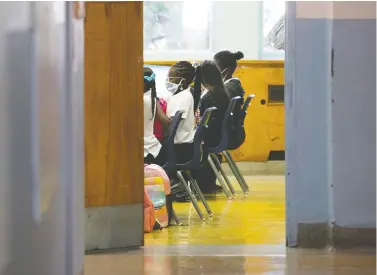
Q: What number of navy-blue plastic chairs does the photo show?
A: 4